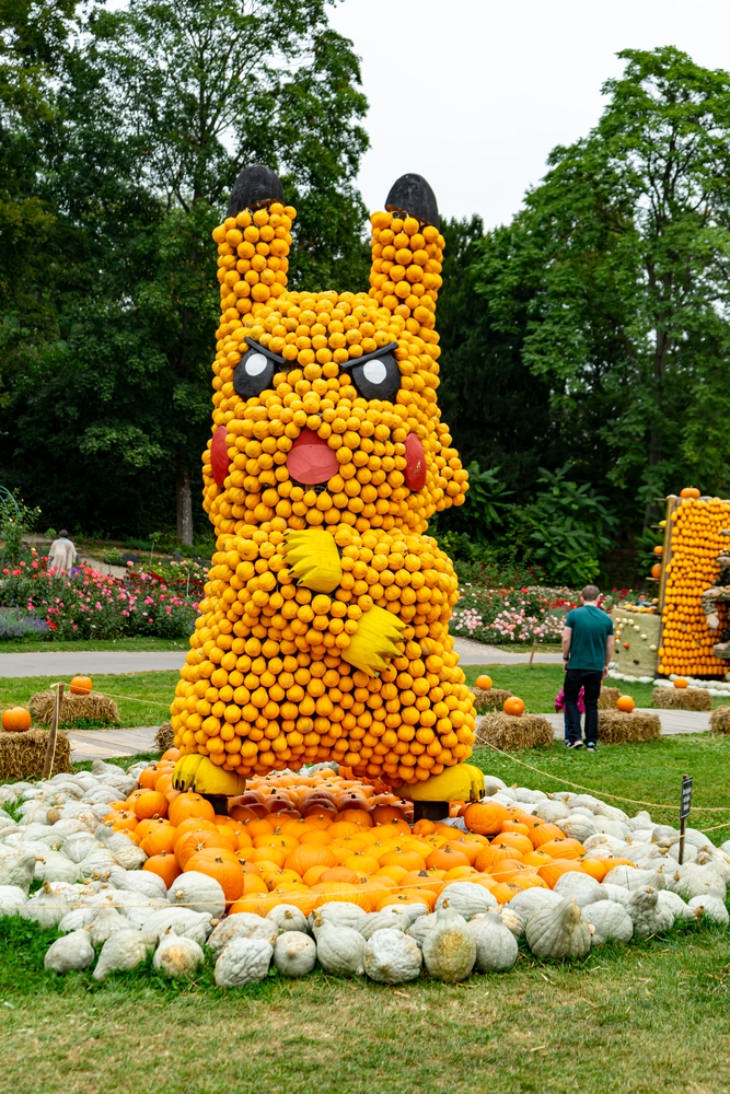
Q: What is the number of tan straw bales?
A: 9